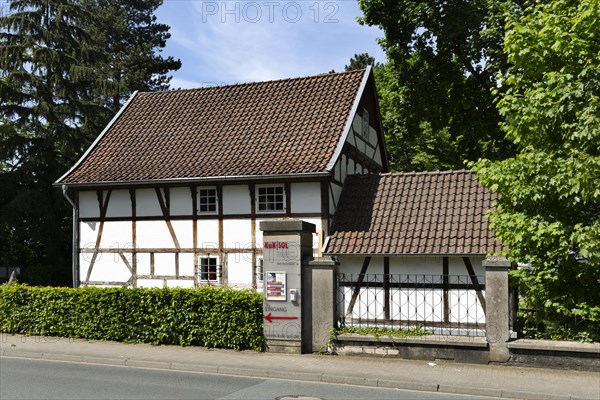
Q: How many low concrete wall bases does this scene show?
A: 2